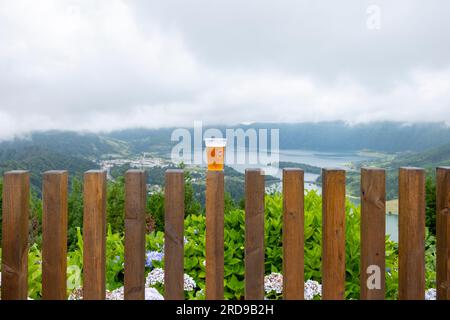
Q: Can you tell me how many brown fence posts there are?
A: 12